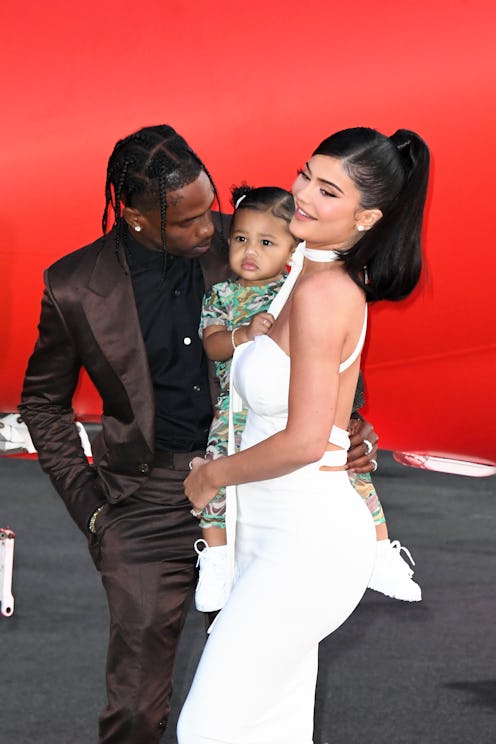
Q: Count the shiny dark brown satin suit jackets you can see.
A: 1